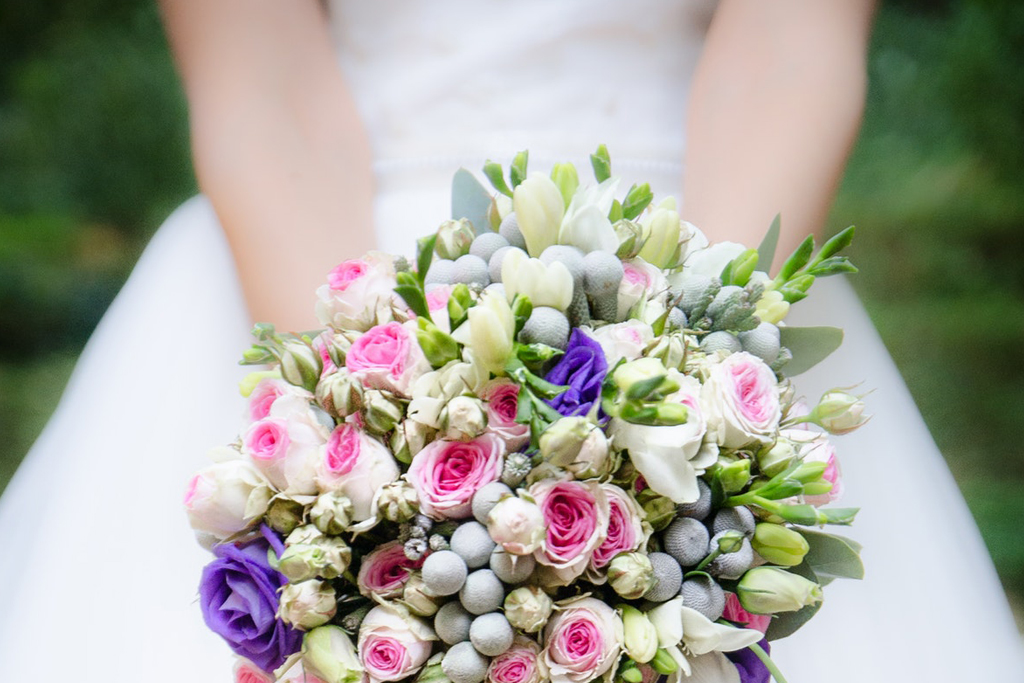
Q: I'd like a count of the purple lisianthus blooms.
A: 3